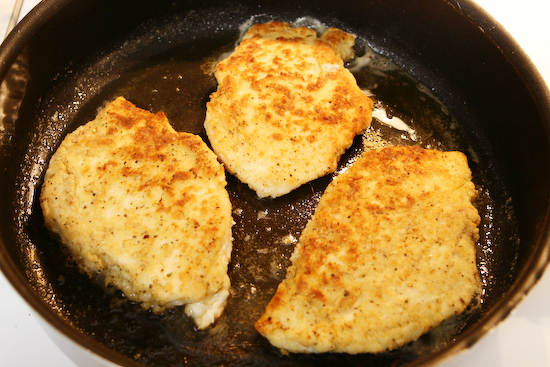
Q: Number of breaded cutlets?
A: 3